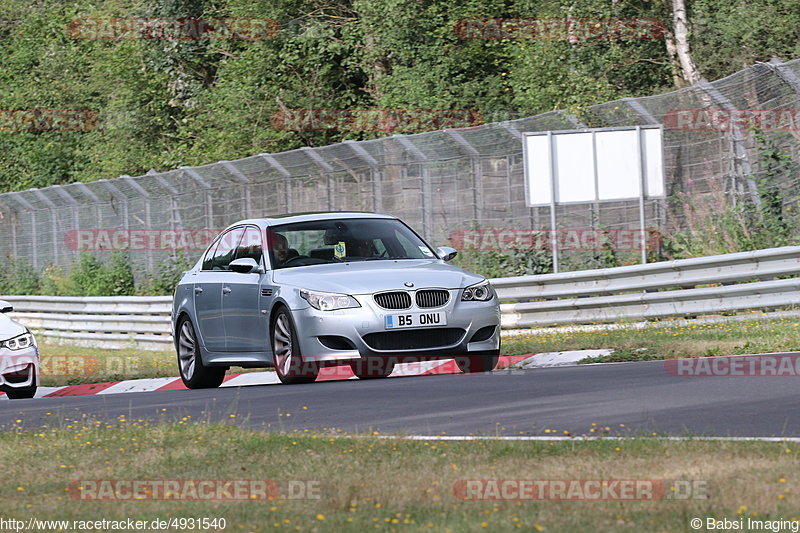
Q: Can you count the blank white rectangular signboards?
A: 1